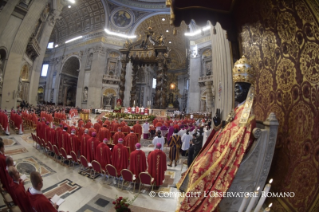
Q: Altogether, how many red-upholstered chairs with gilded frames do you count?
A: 13